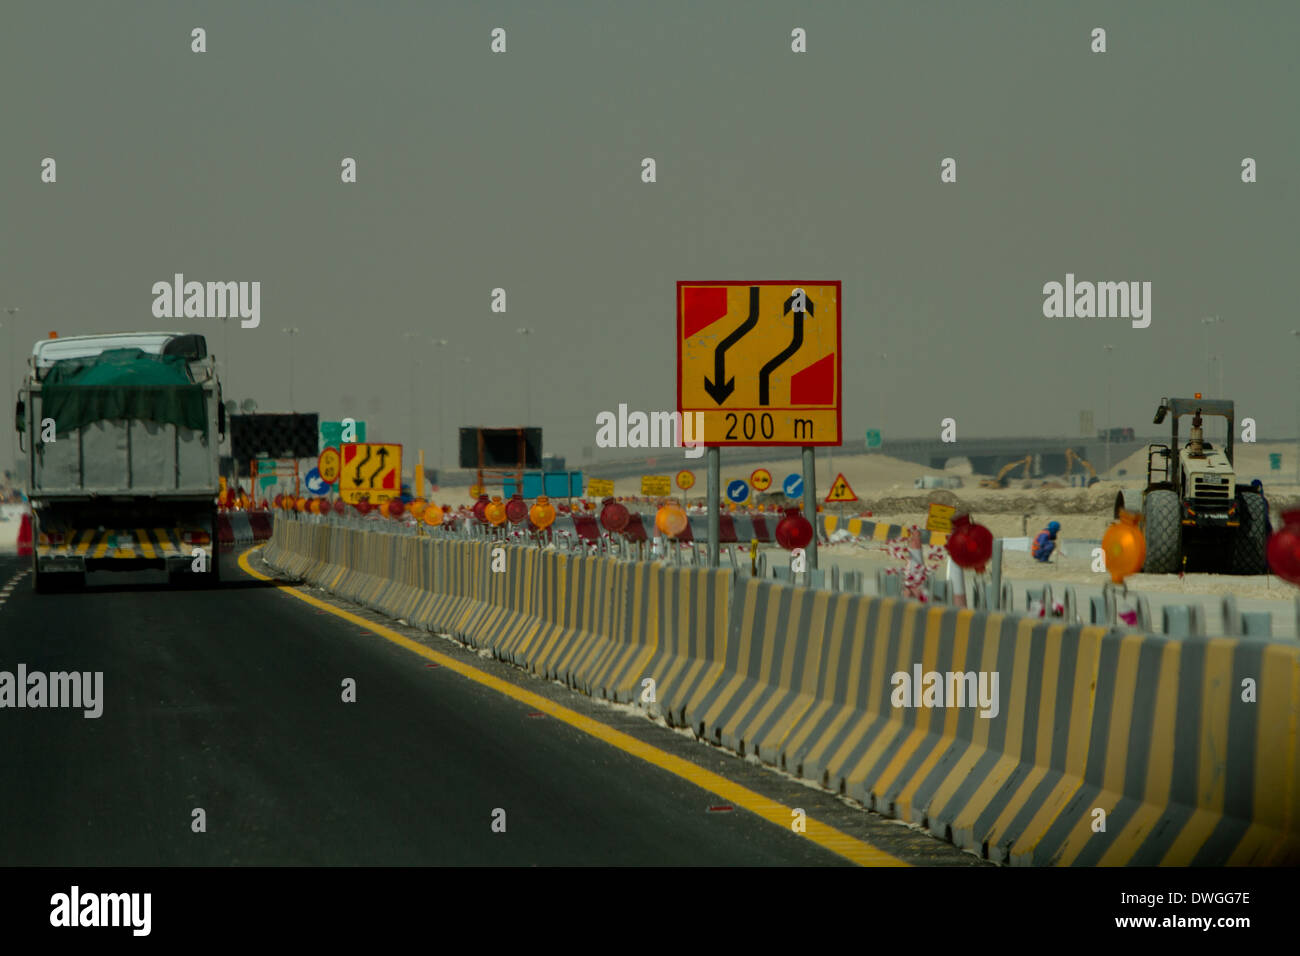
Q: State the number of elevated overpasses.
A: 1